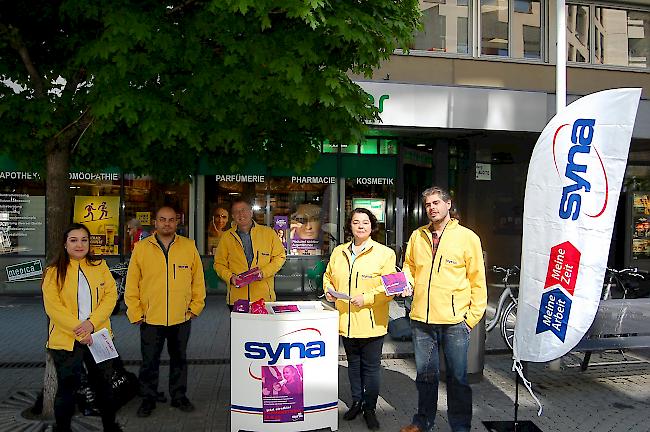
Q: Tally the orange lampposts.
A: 0